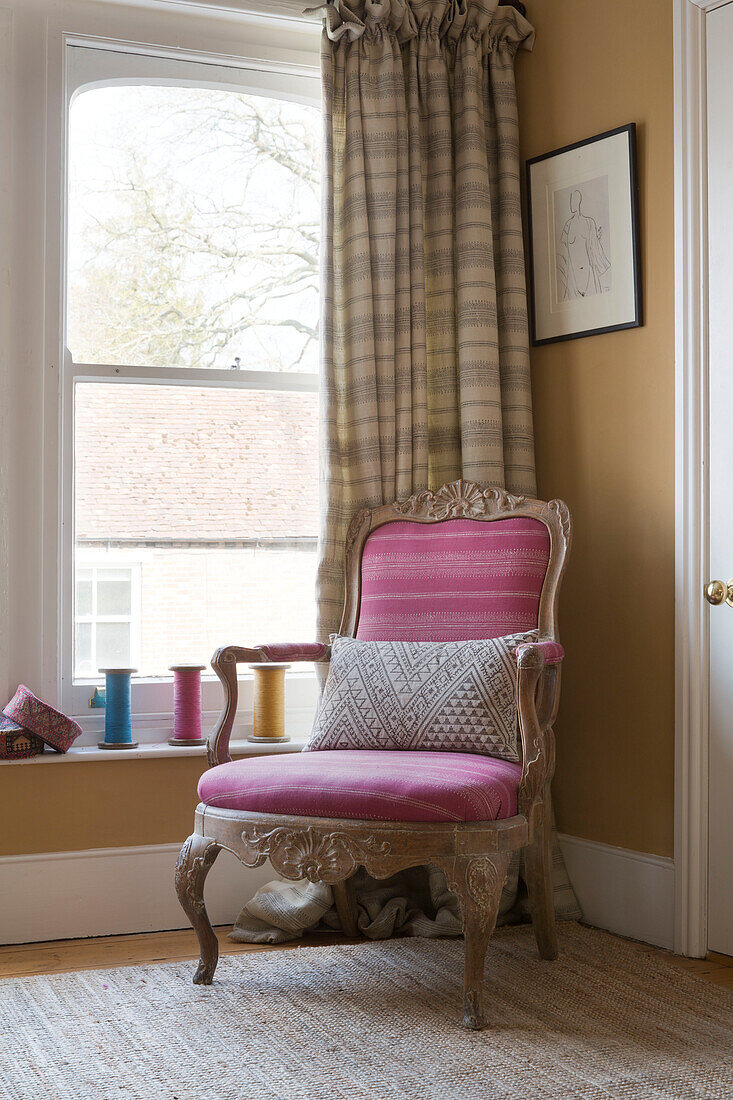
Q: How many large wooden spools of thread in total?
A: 3